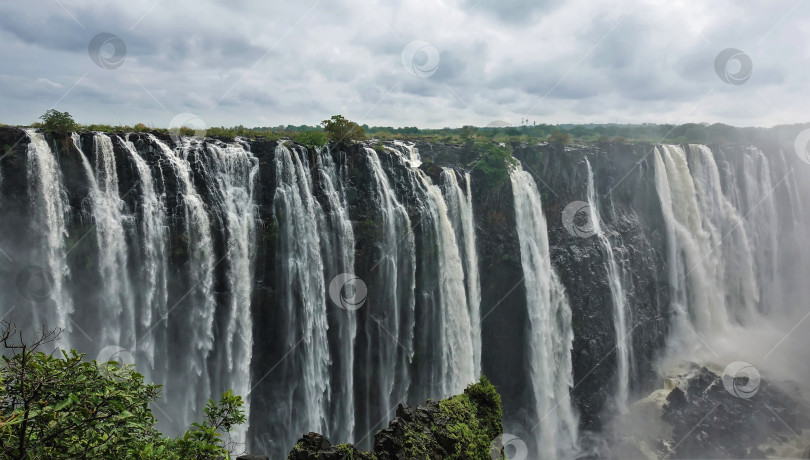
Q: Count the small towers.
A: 3